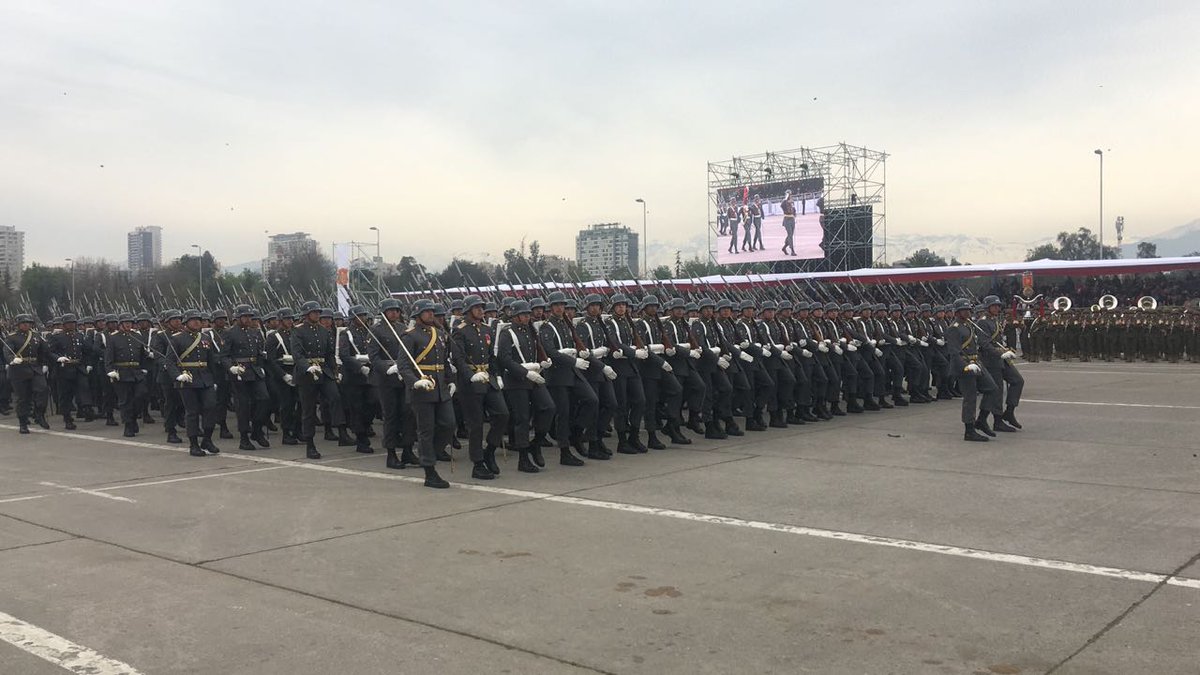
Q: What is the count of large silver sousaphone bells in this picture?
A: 3